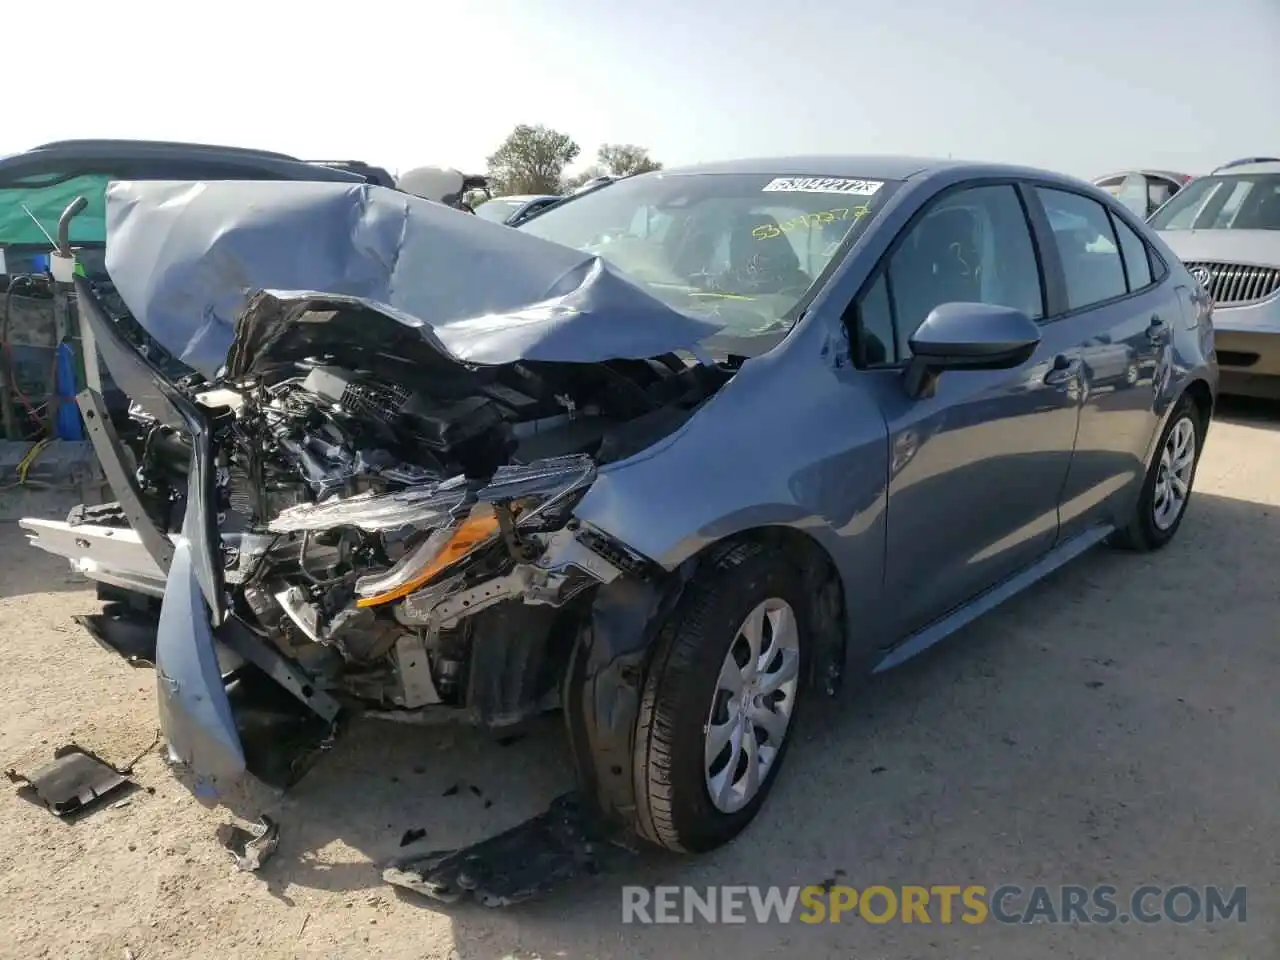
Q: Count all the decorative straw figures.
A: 0